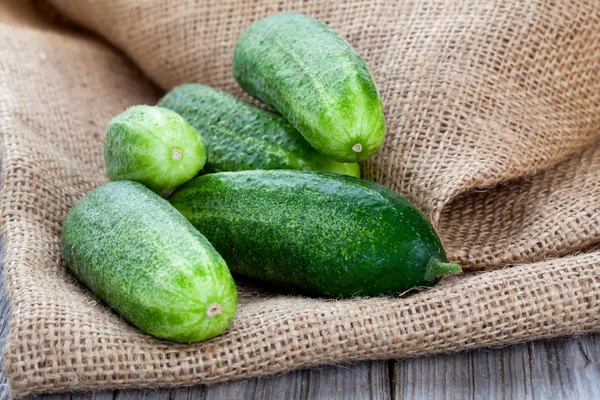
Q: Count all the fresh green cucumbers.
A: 5